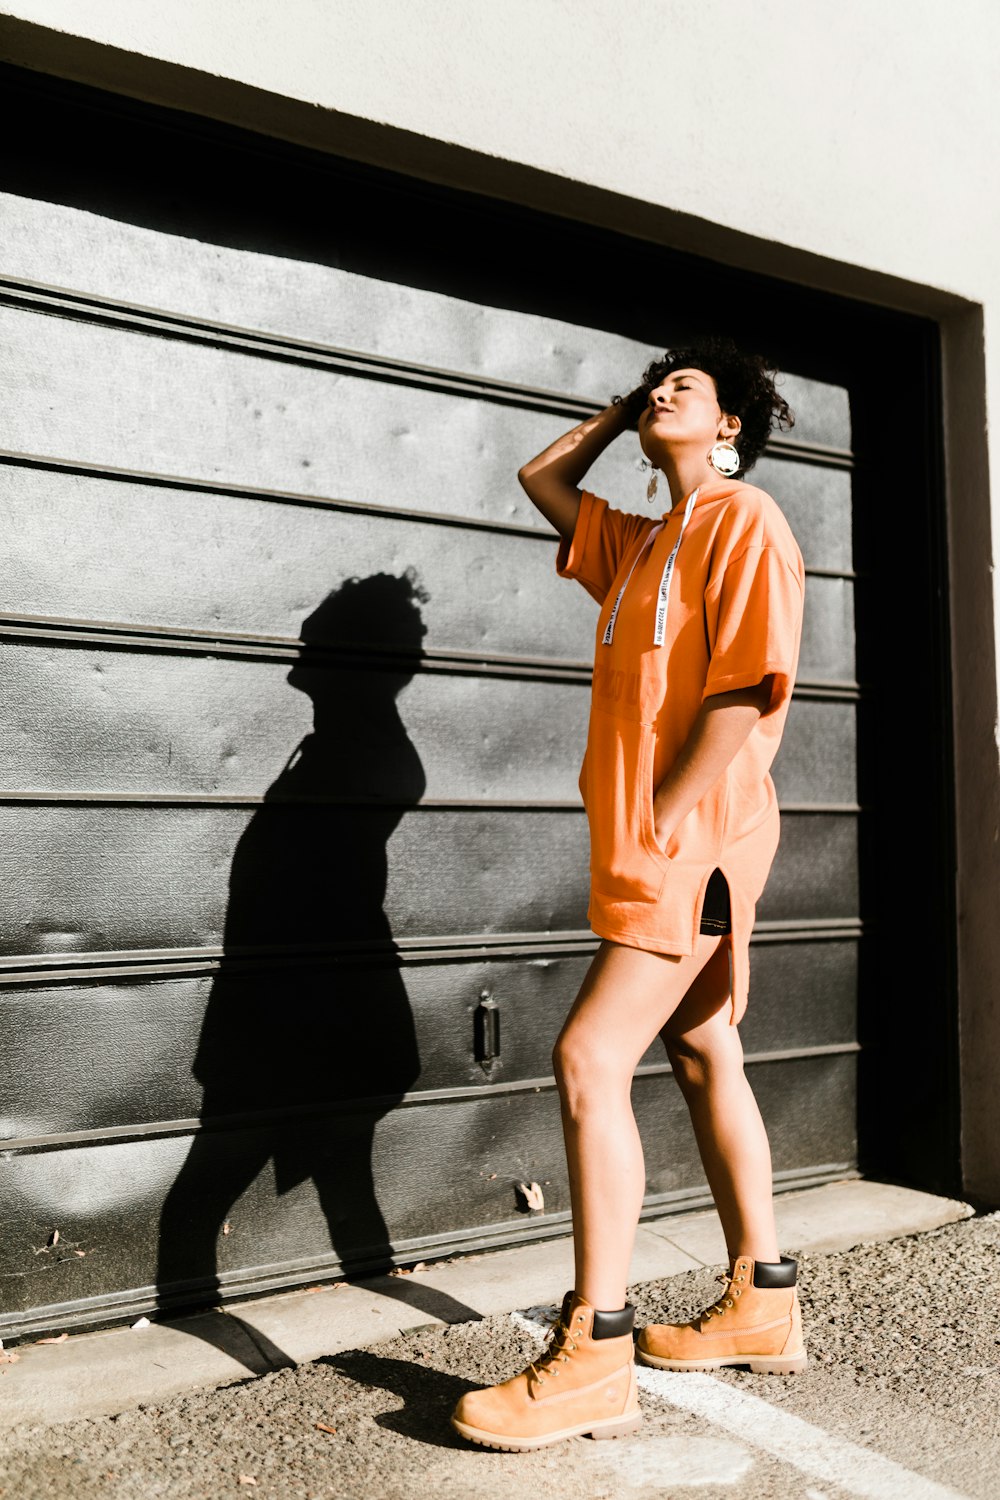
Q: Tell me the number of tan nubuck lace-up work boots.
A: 2